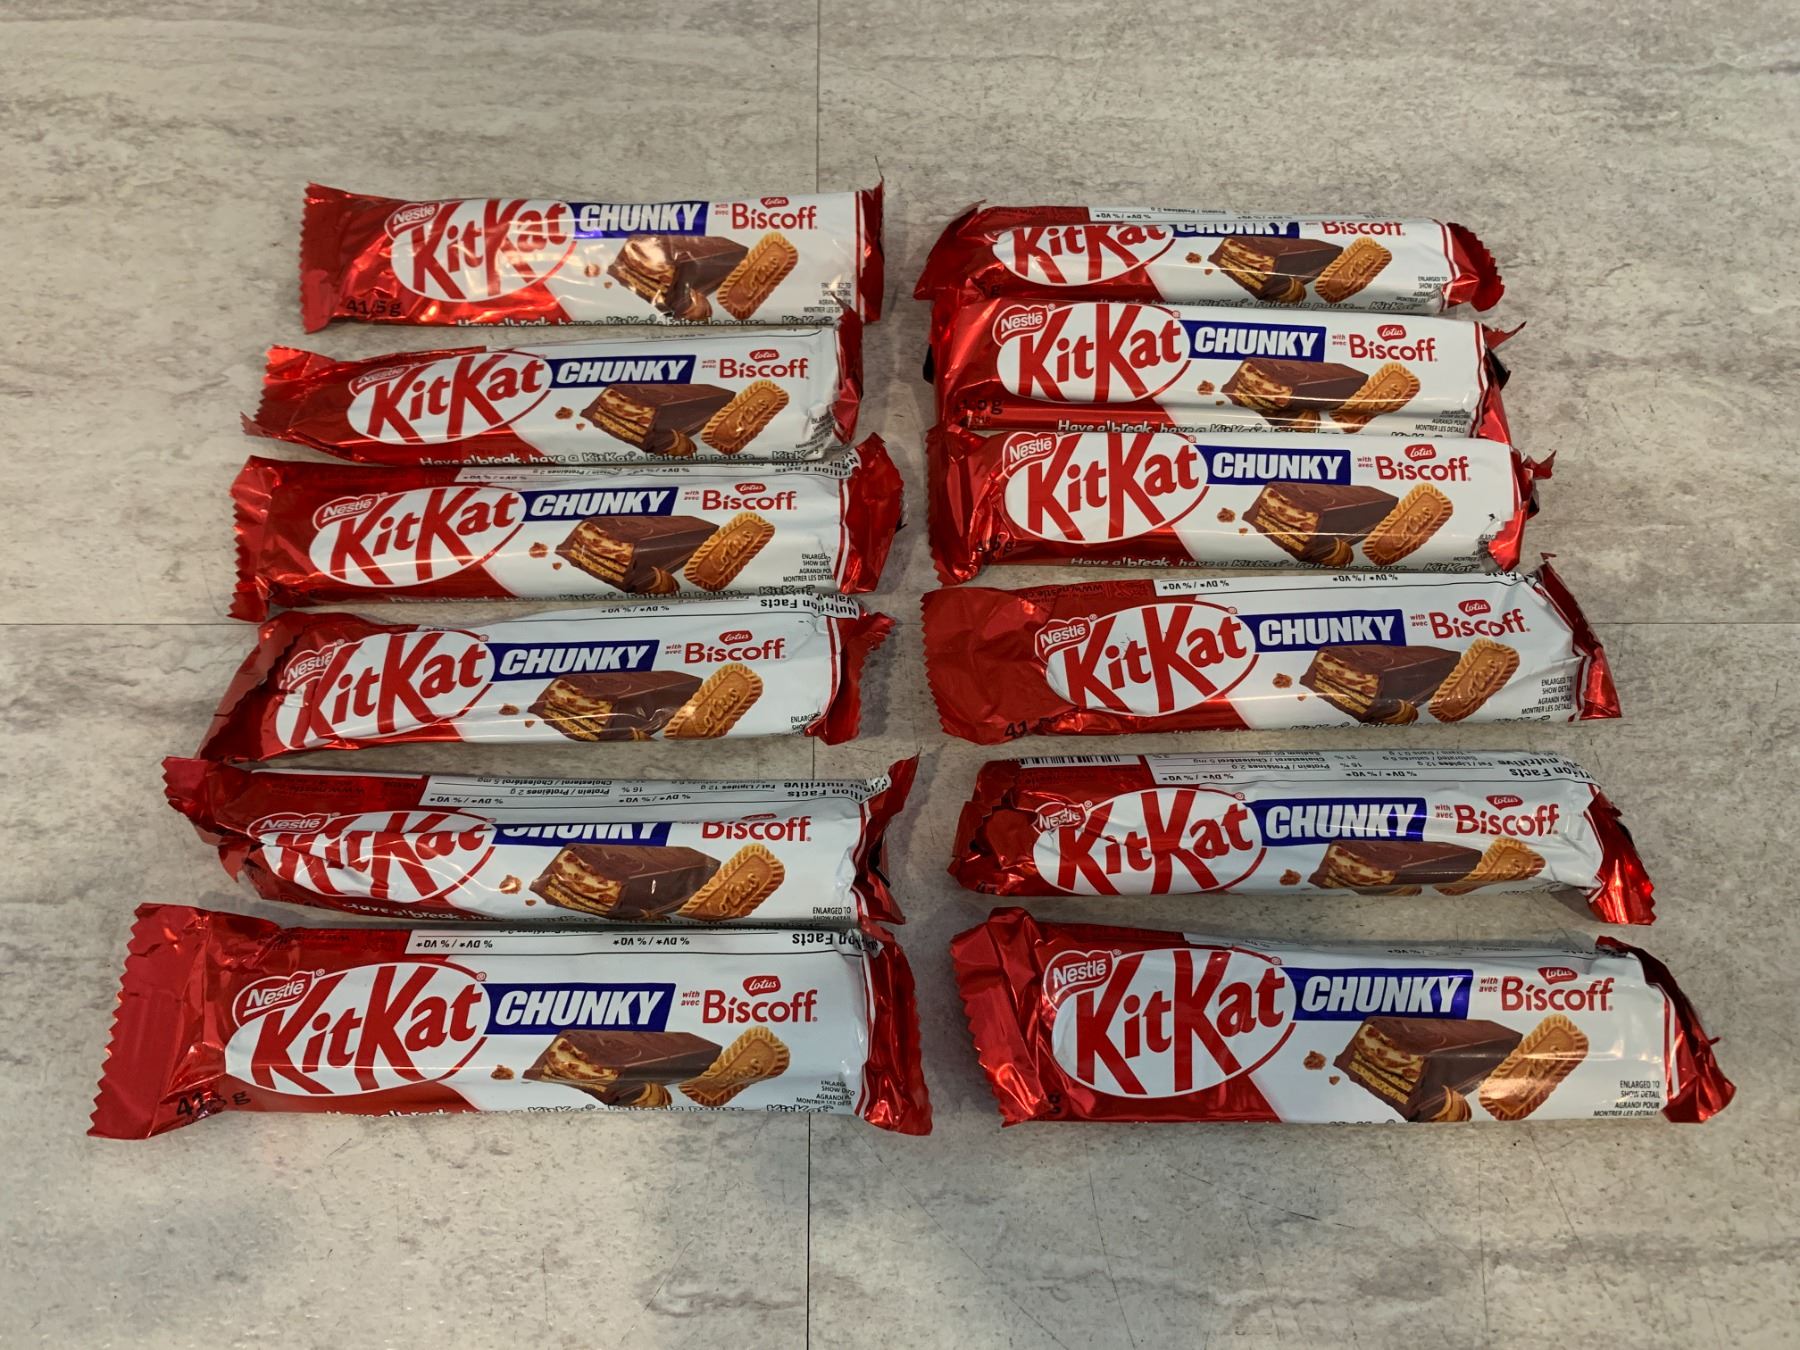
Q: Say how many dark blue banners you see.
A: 12